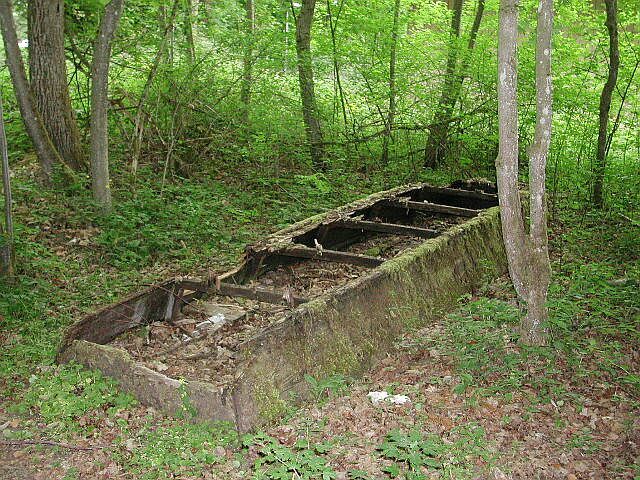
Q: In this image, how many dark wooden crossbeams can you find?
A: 5